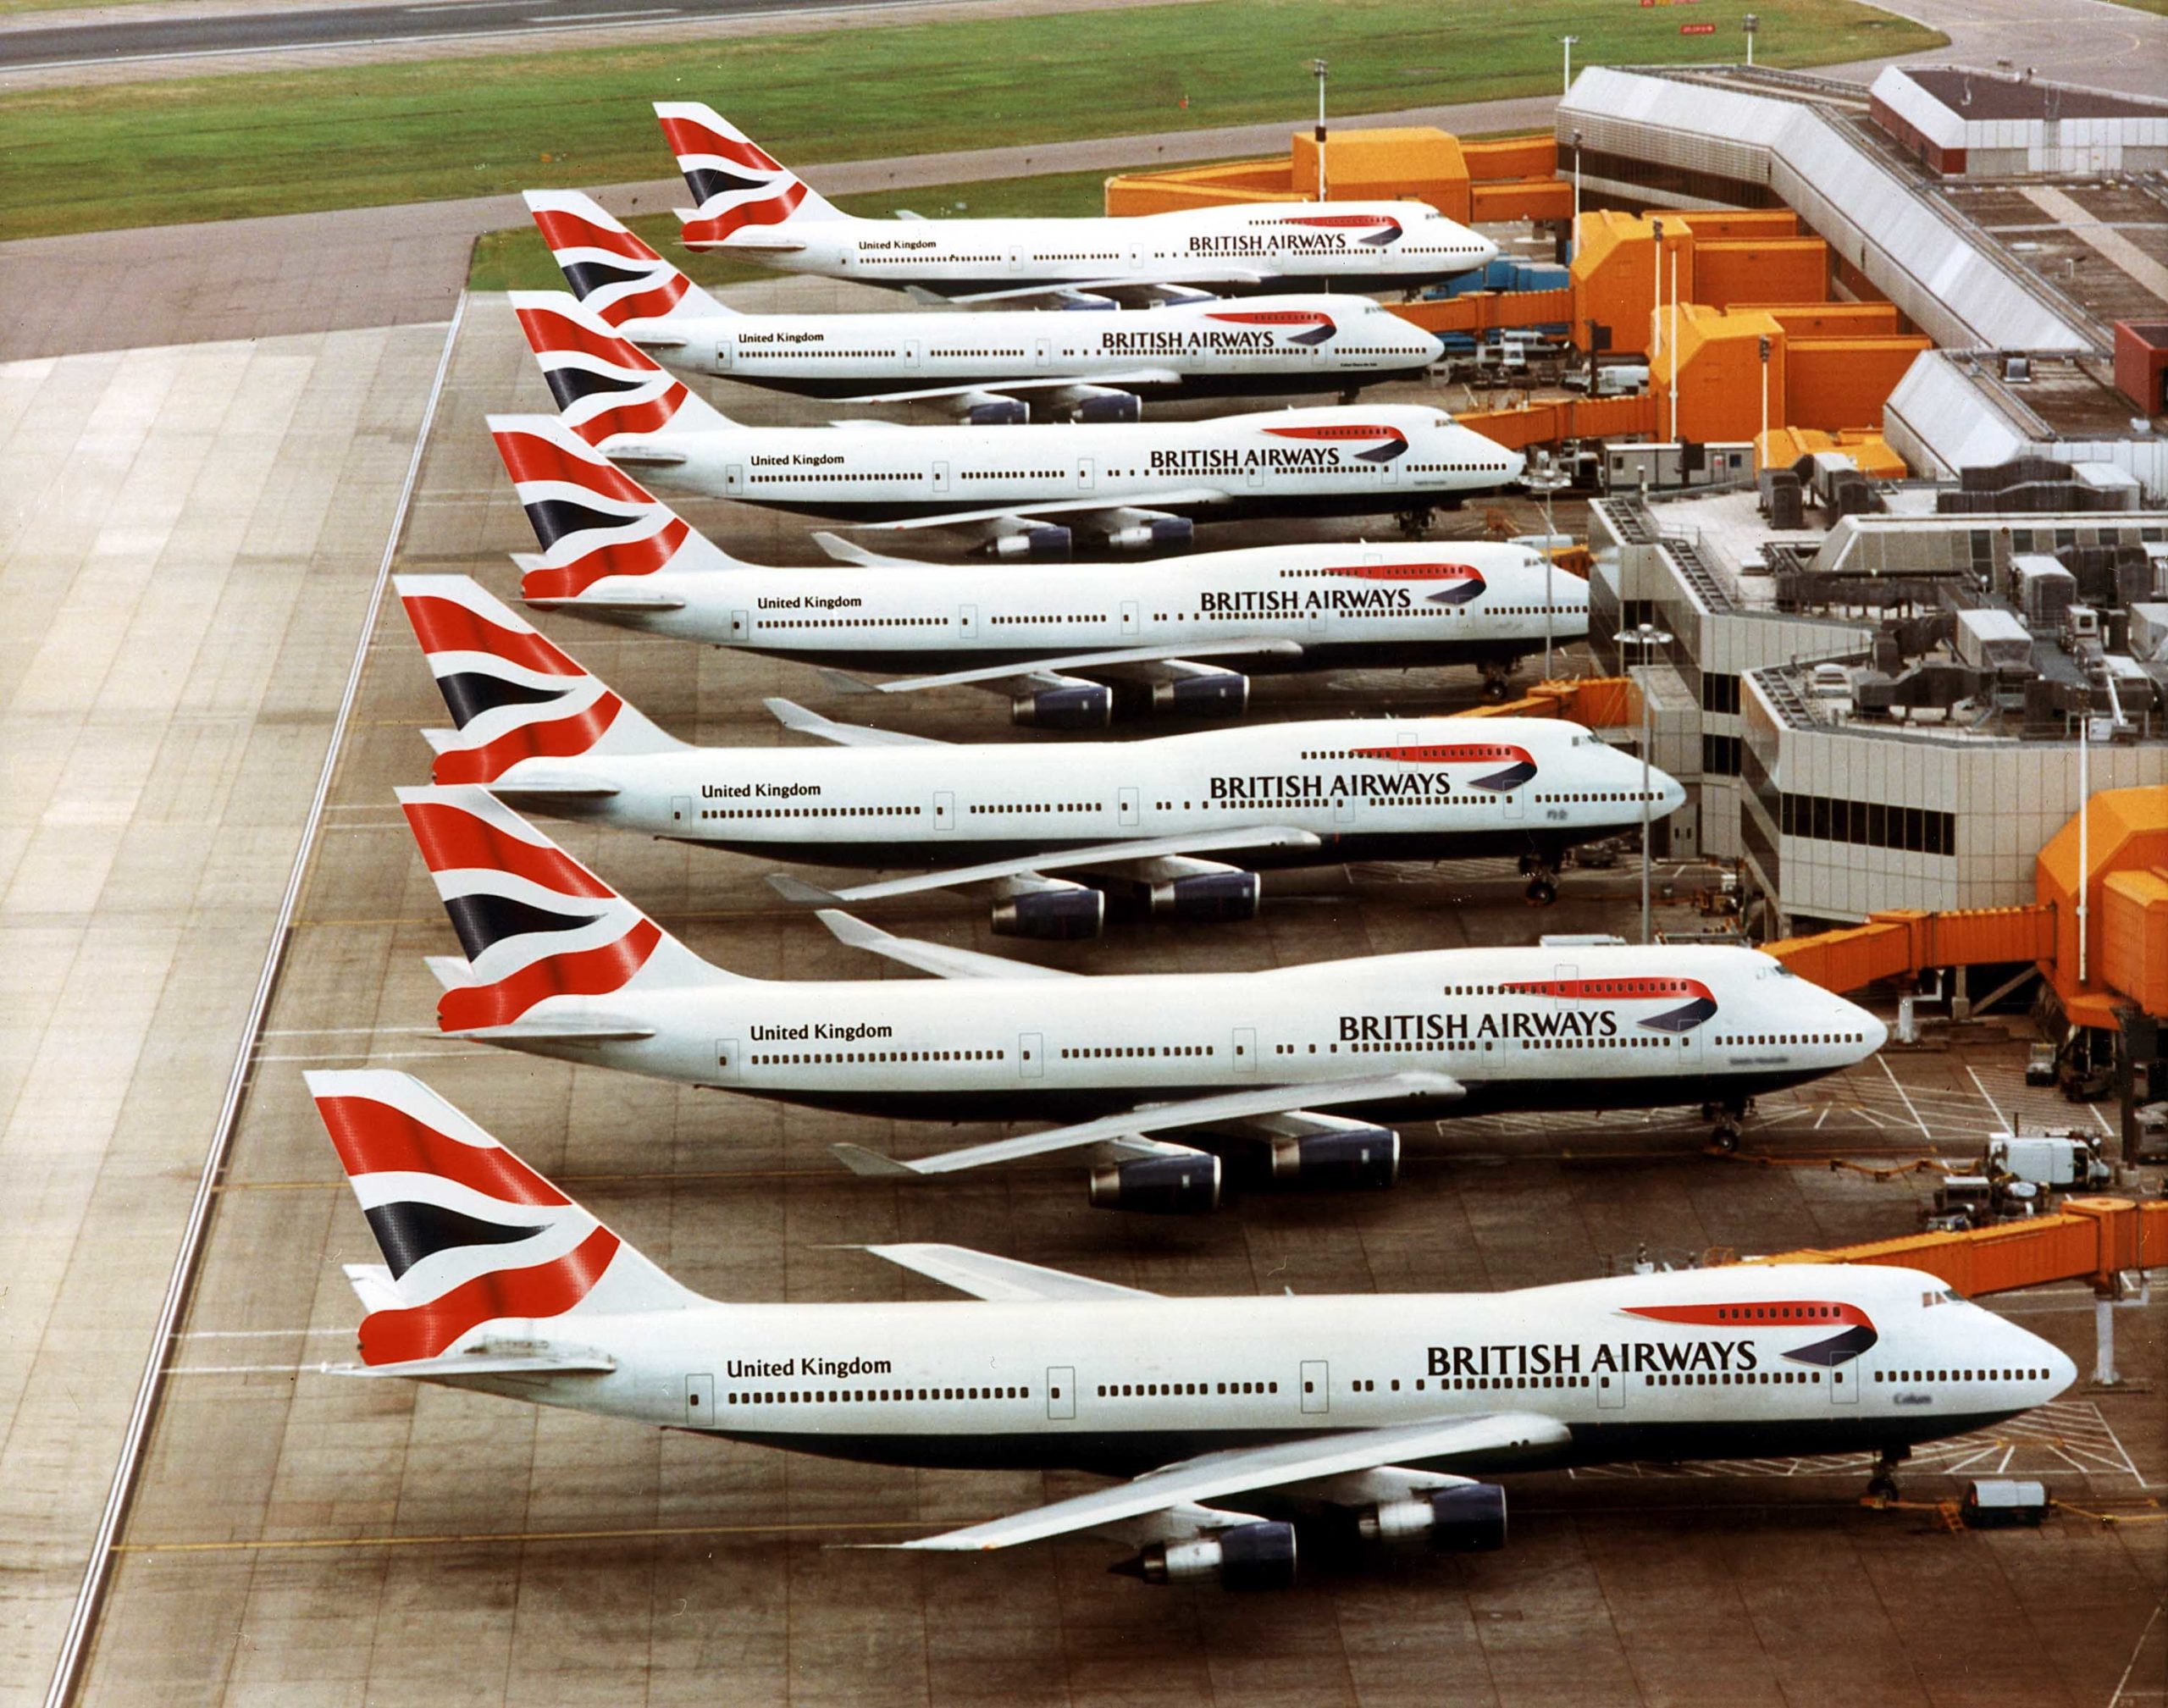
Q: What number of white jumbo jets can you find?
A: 7